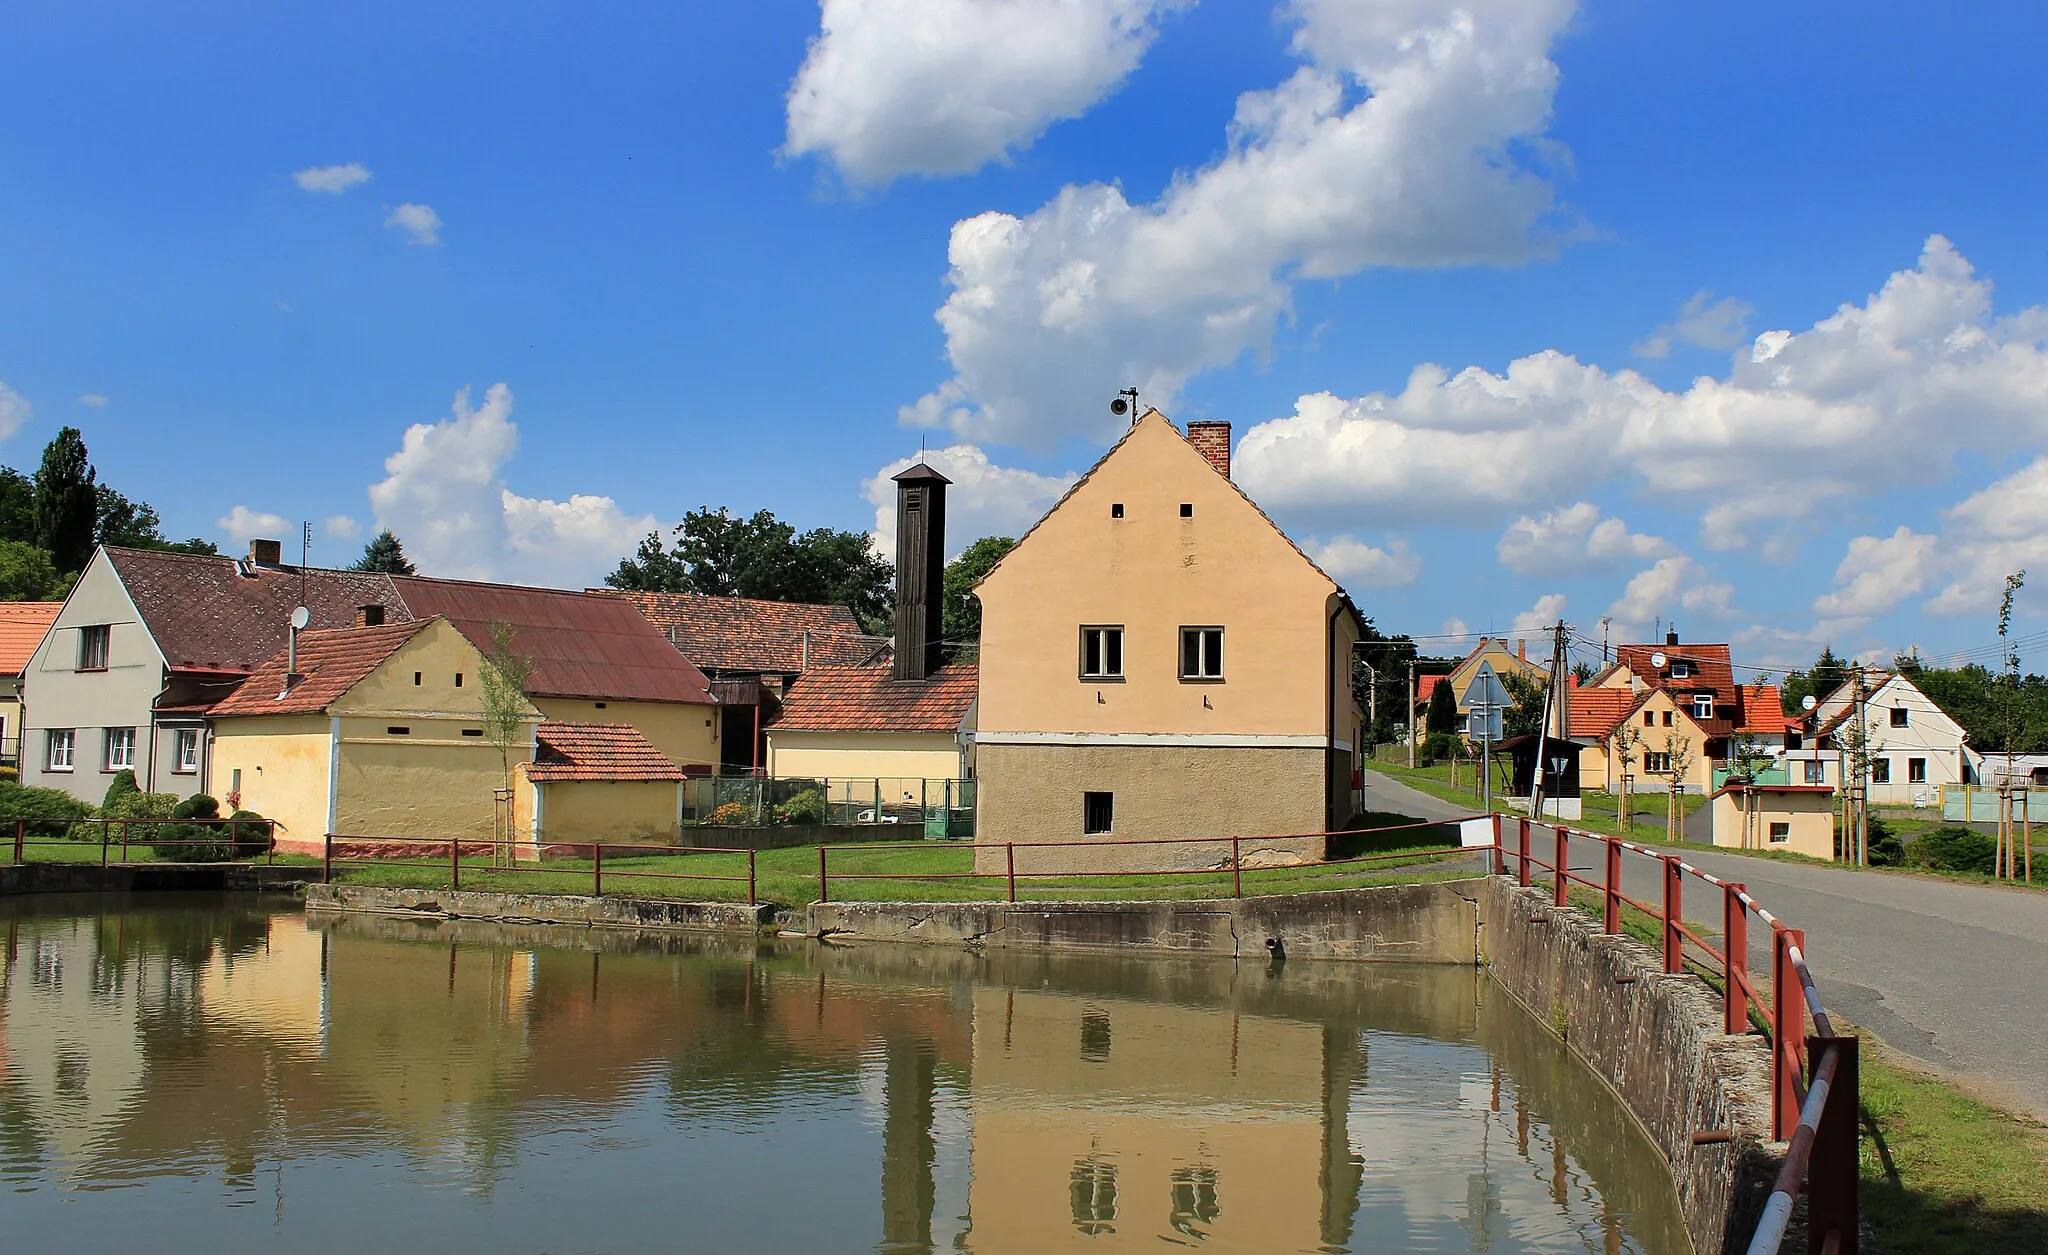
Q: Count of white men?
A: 0